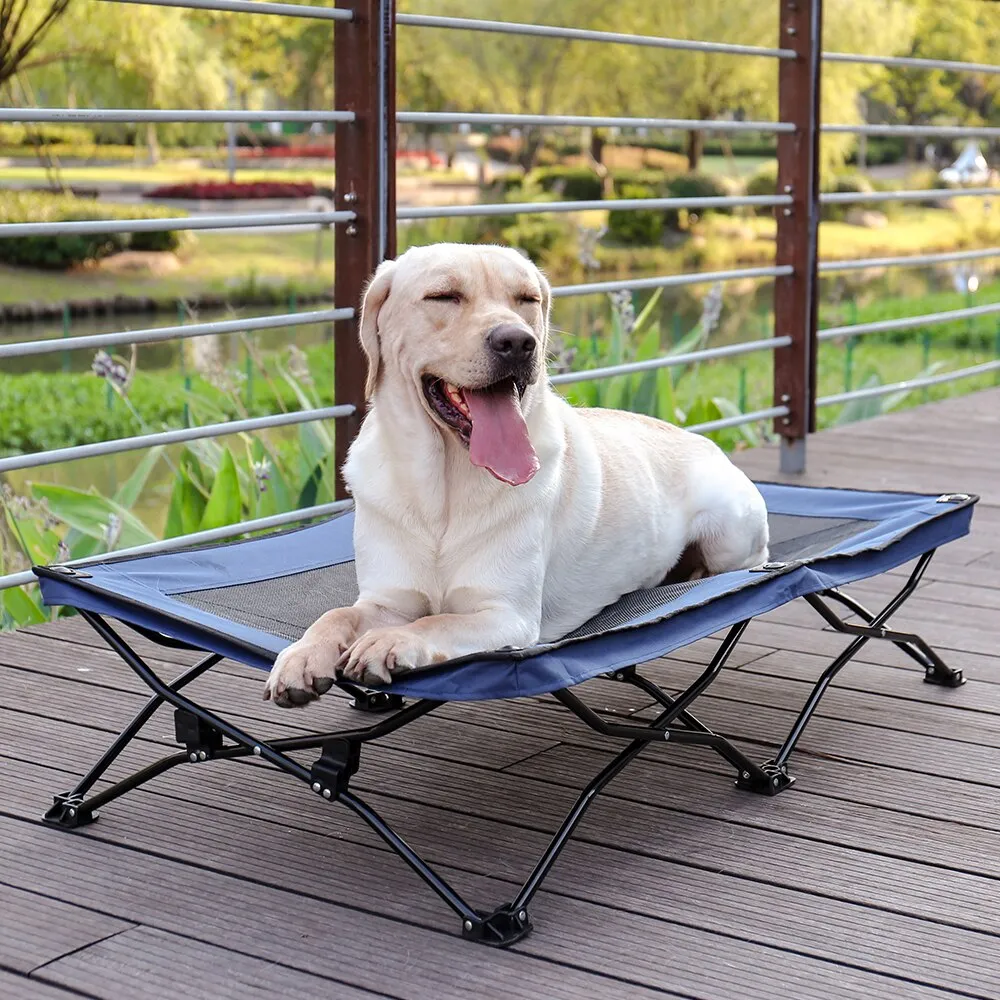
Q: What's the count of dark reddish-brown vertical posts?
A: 2